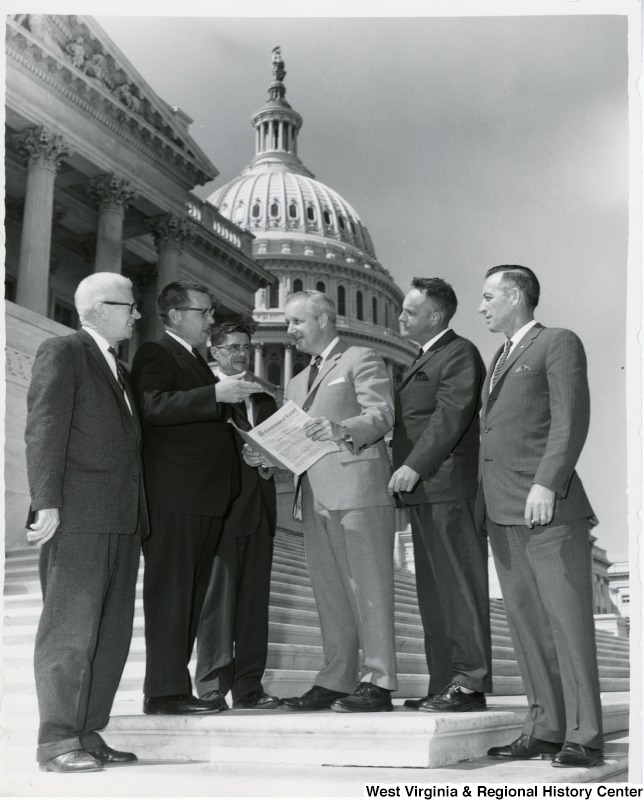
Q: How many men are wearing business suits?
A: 6